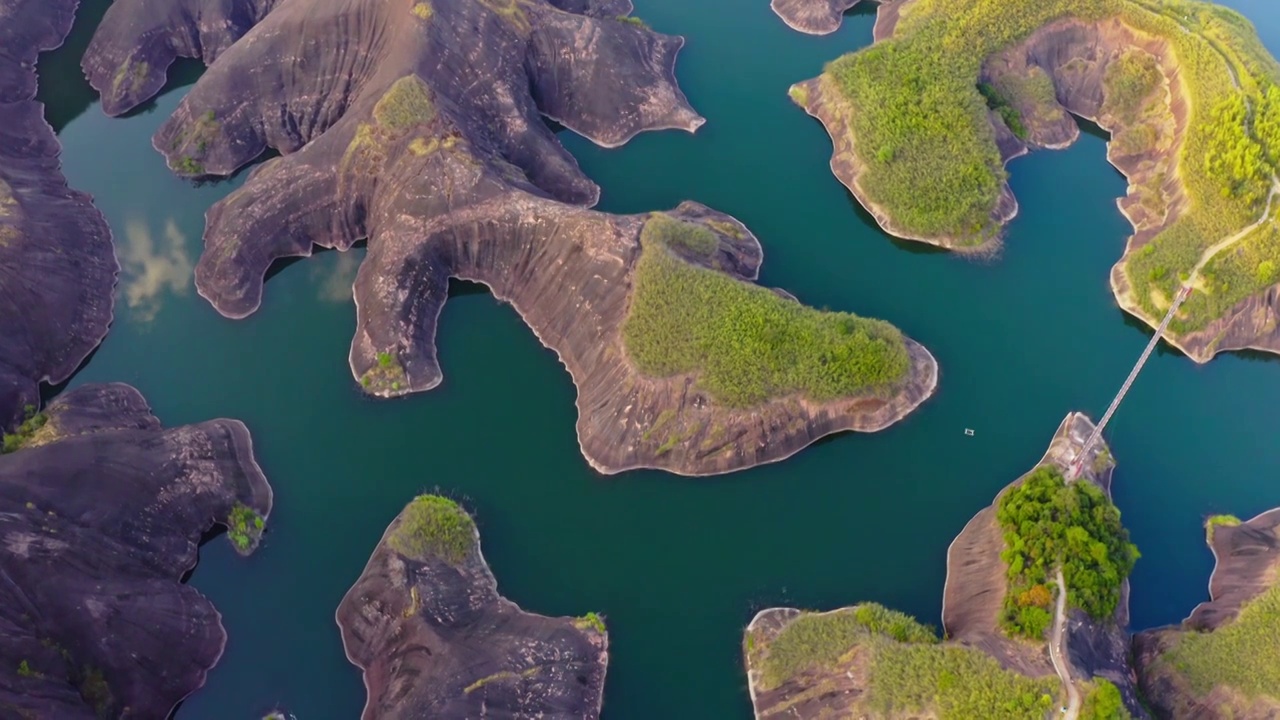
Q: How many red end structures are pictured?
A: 2